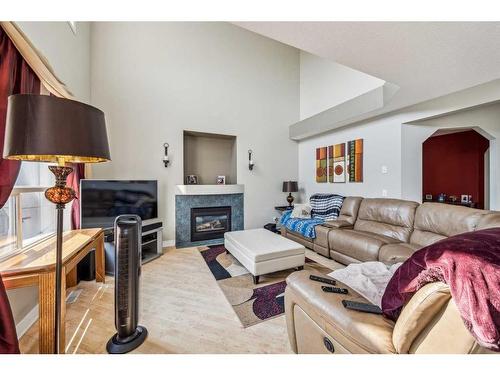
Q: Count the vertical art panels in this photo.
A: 3